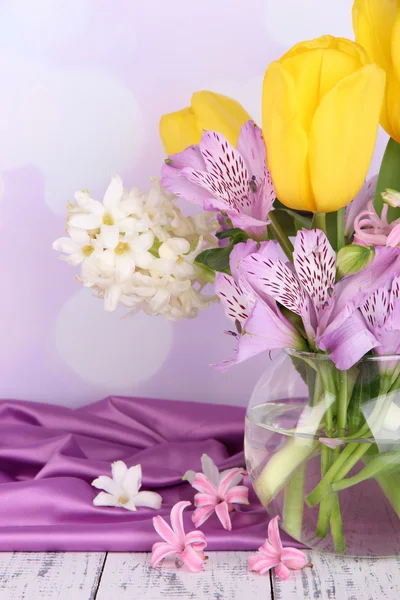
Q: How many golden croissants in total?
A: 0